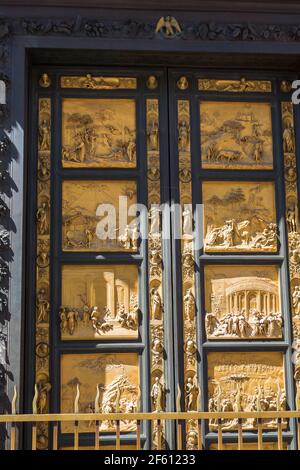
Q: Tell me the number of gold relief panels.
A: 8